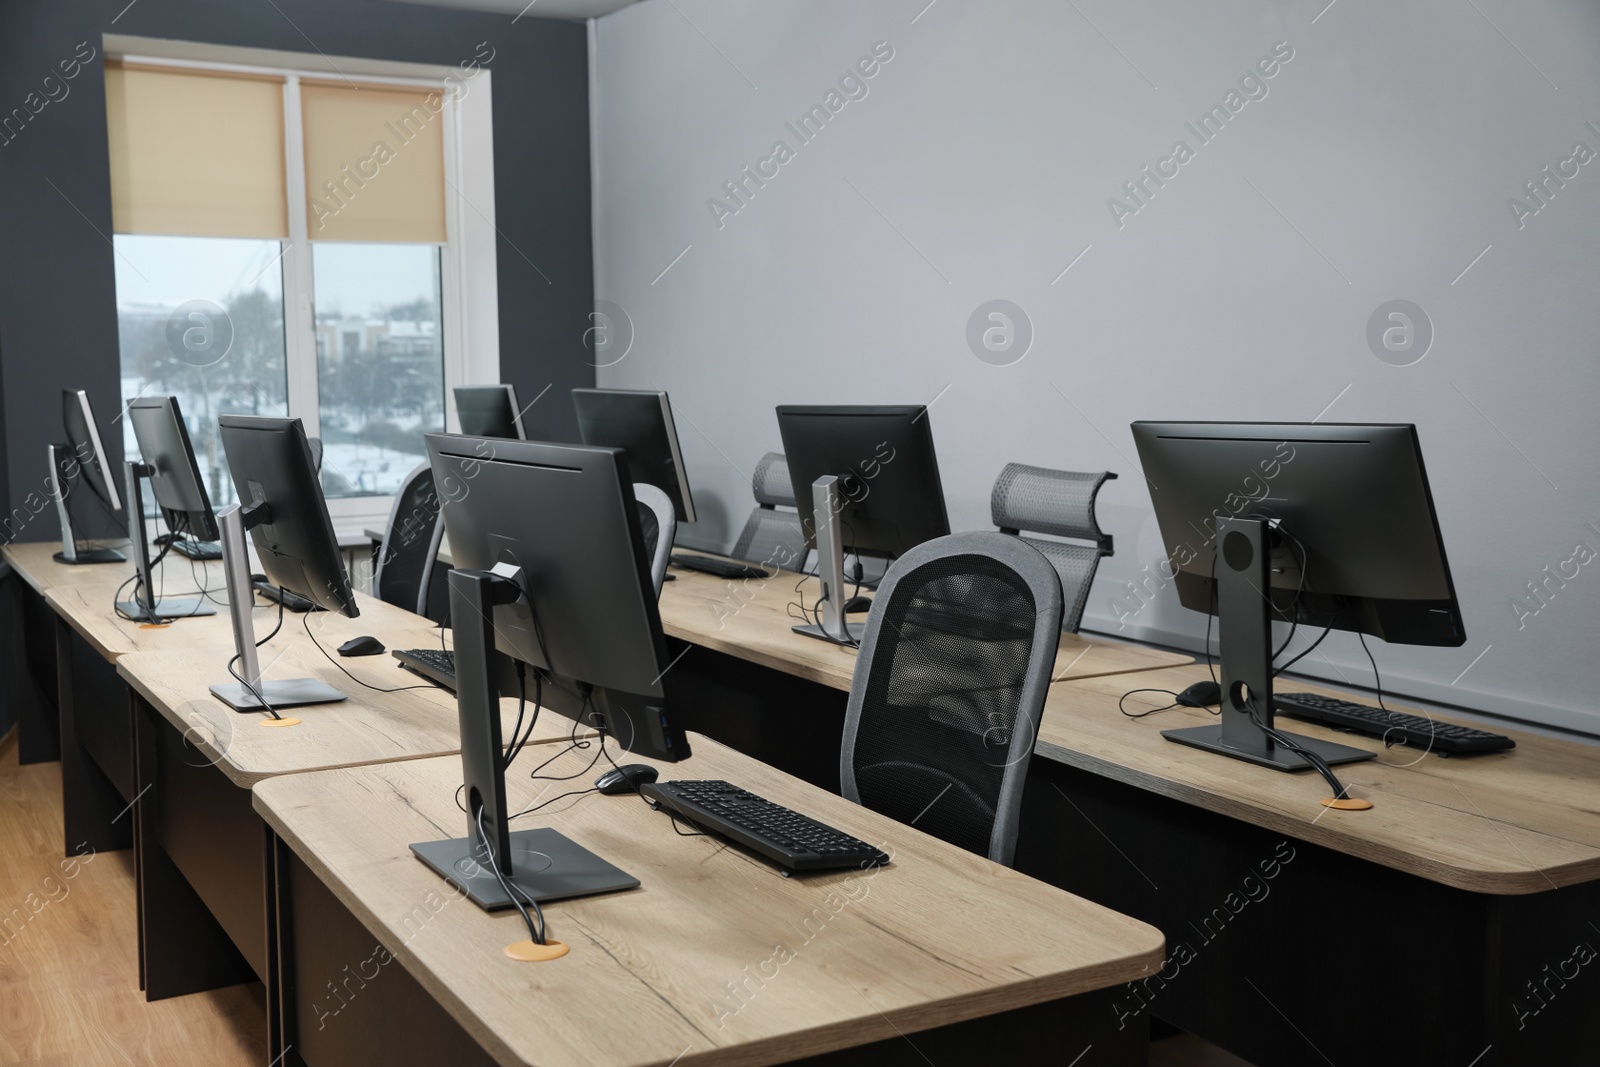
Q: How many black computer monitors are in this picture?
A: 8